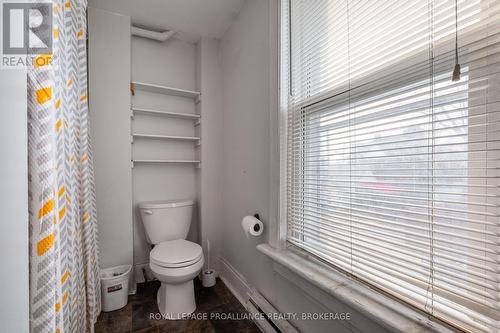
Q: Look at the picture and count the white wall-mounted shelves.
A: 4